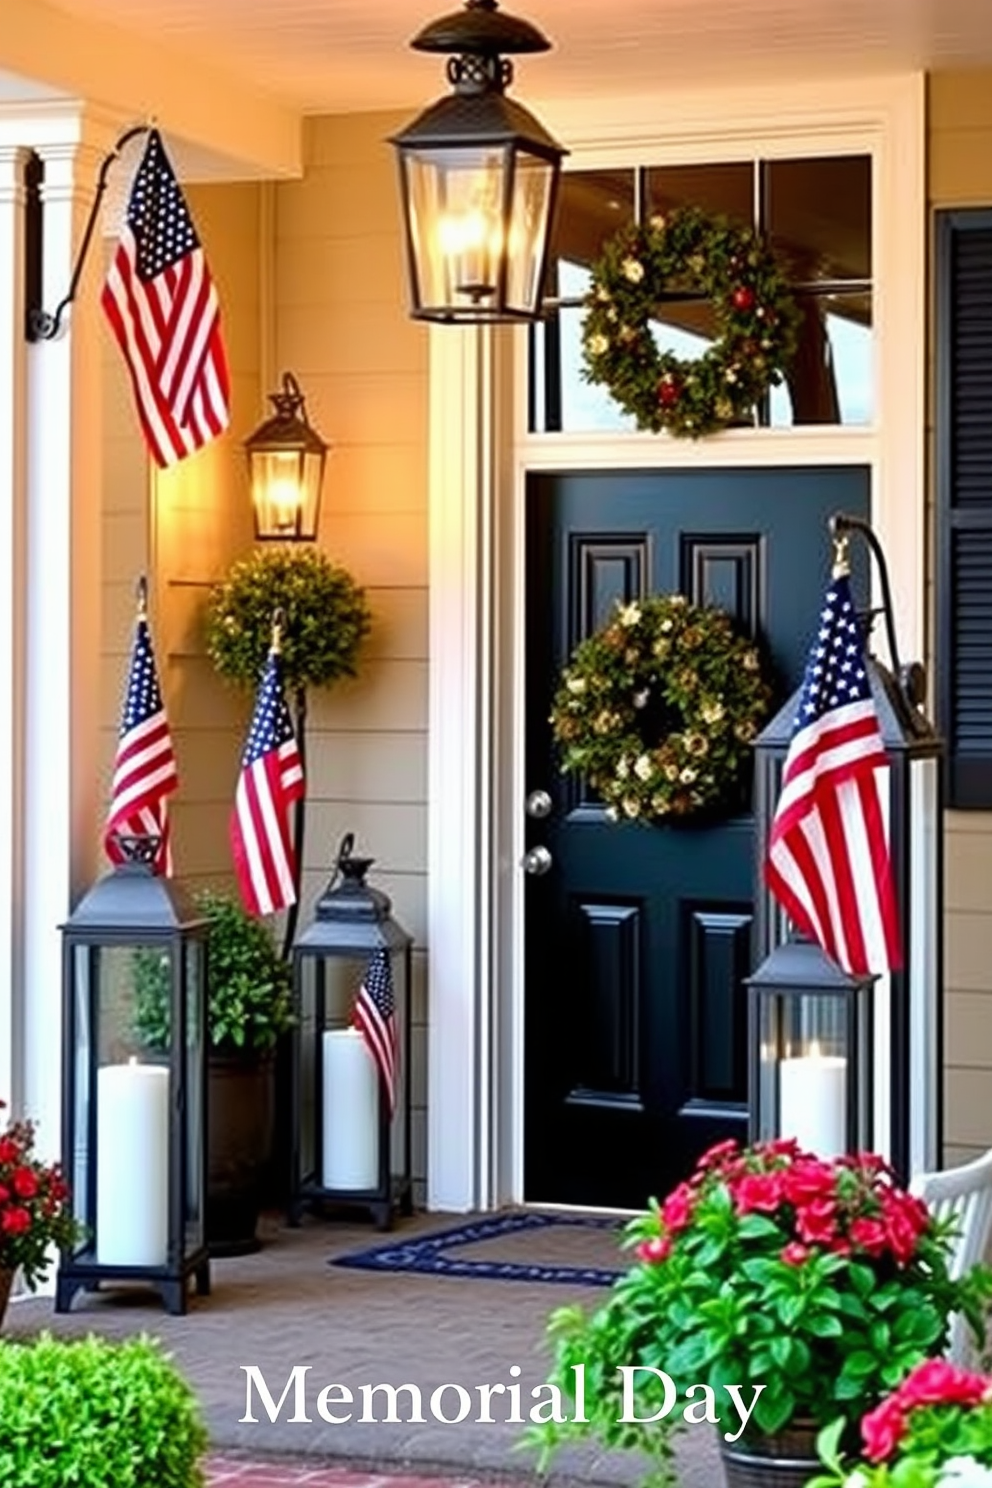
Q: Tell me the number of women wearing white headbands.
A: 0